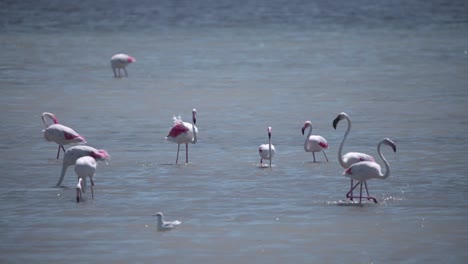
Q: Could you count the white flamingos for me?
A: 9